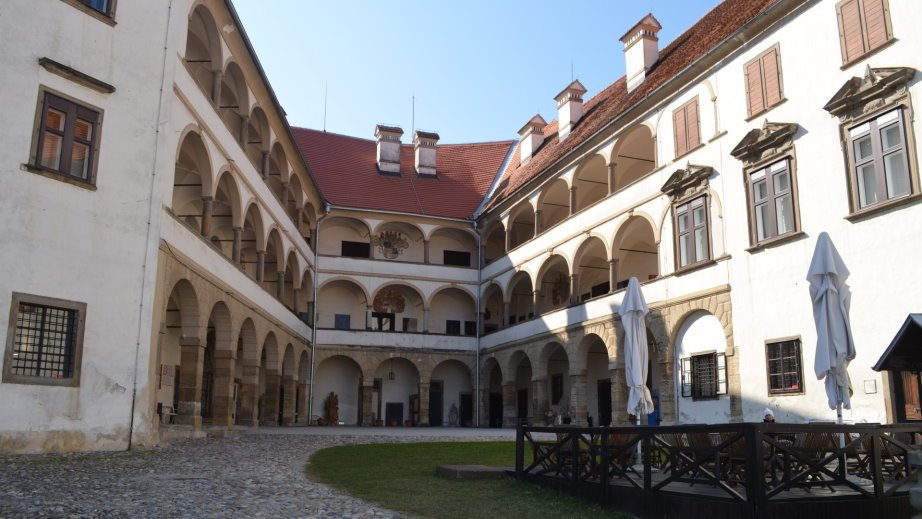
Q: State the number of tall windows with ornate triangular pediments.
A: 3